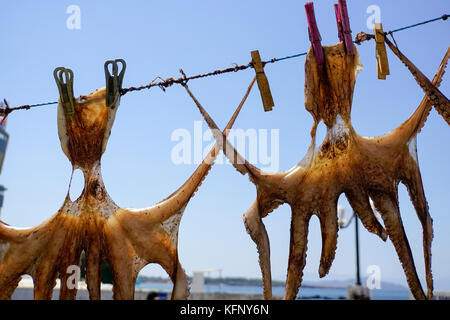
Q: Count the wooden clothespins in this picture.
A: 2